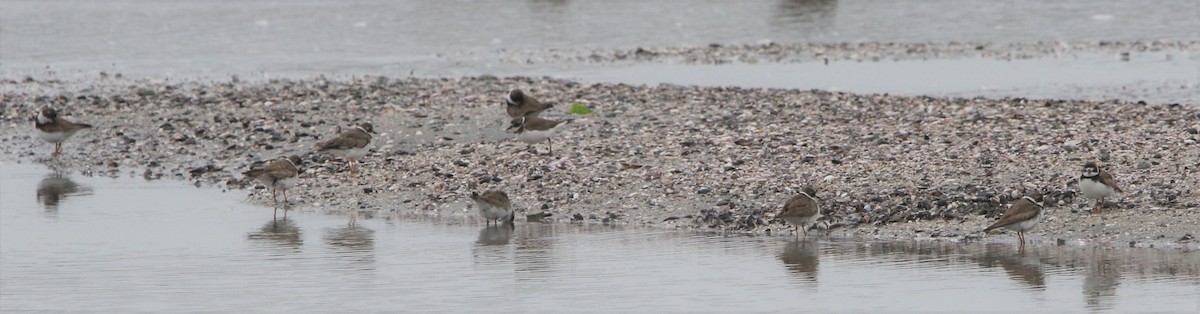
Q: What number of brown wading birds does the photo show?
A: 9